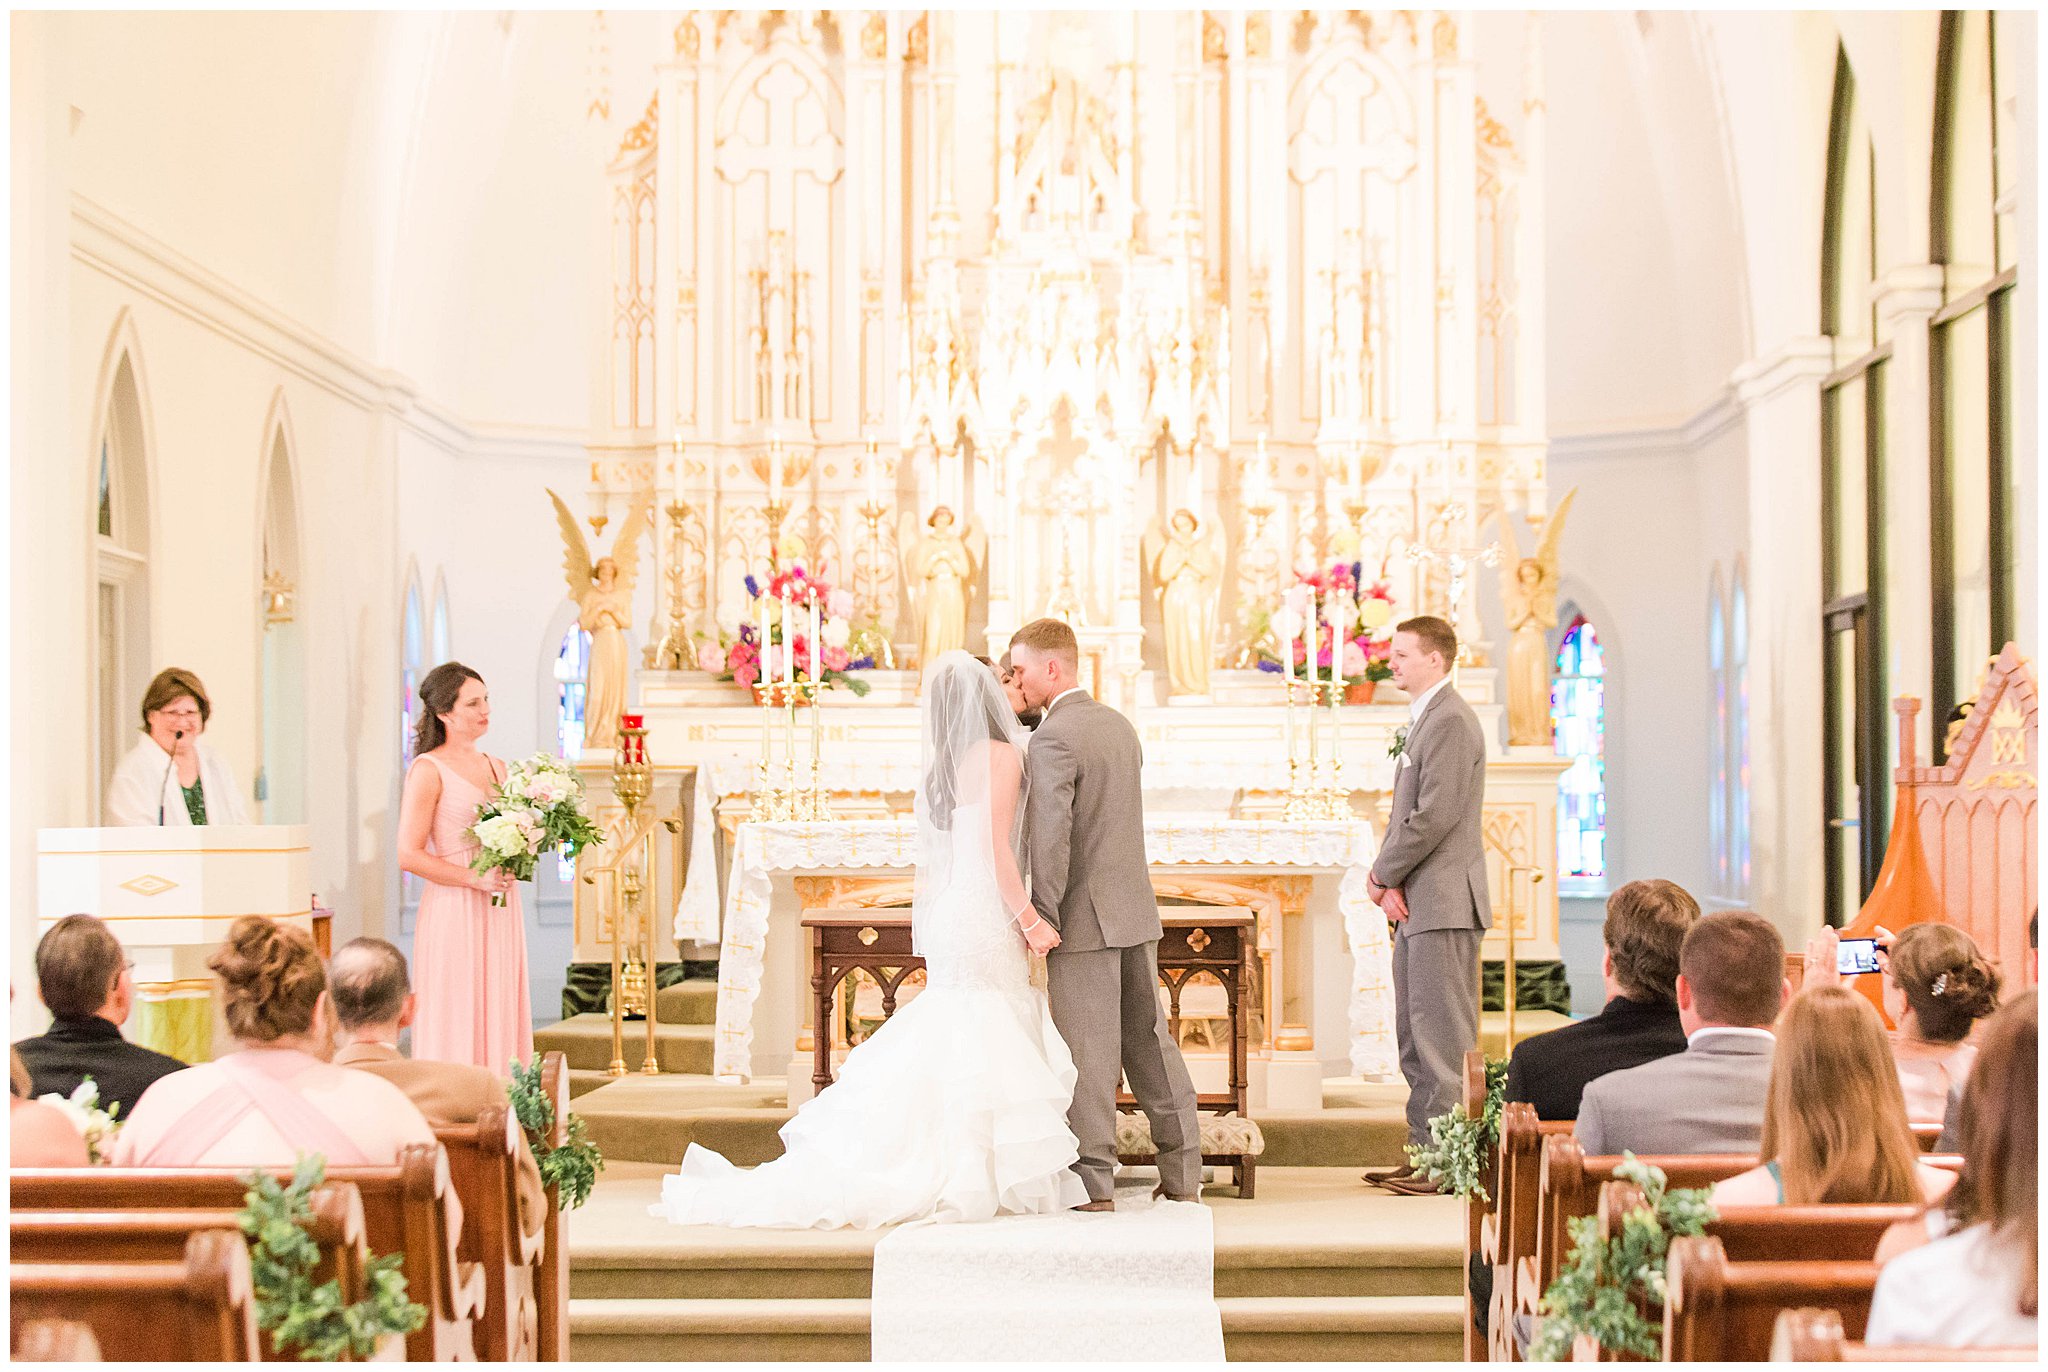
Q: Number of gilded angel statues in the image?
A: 4